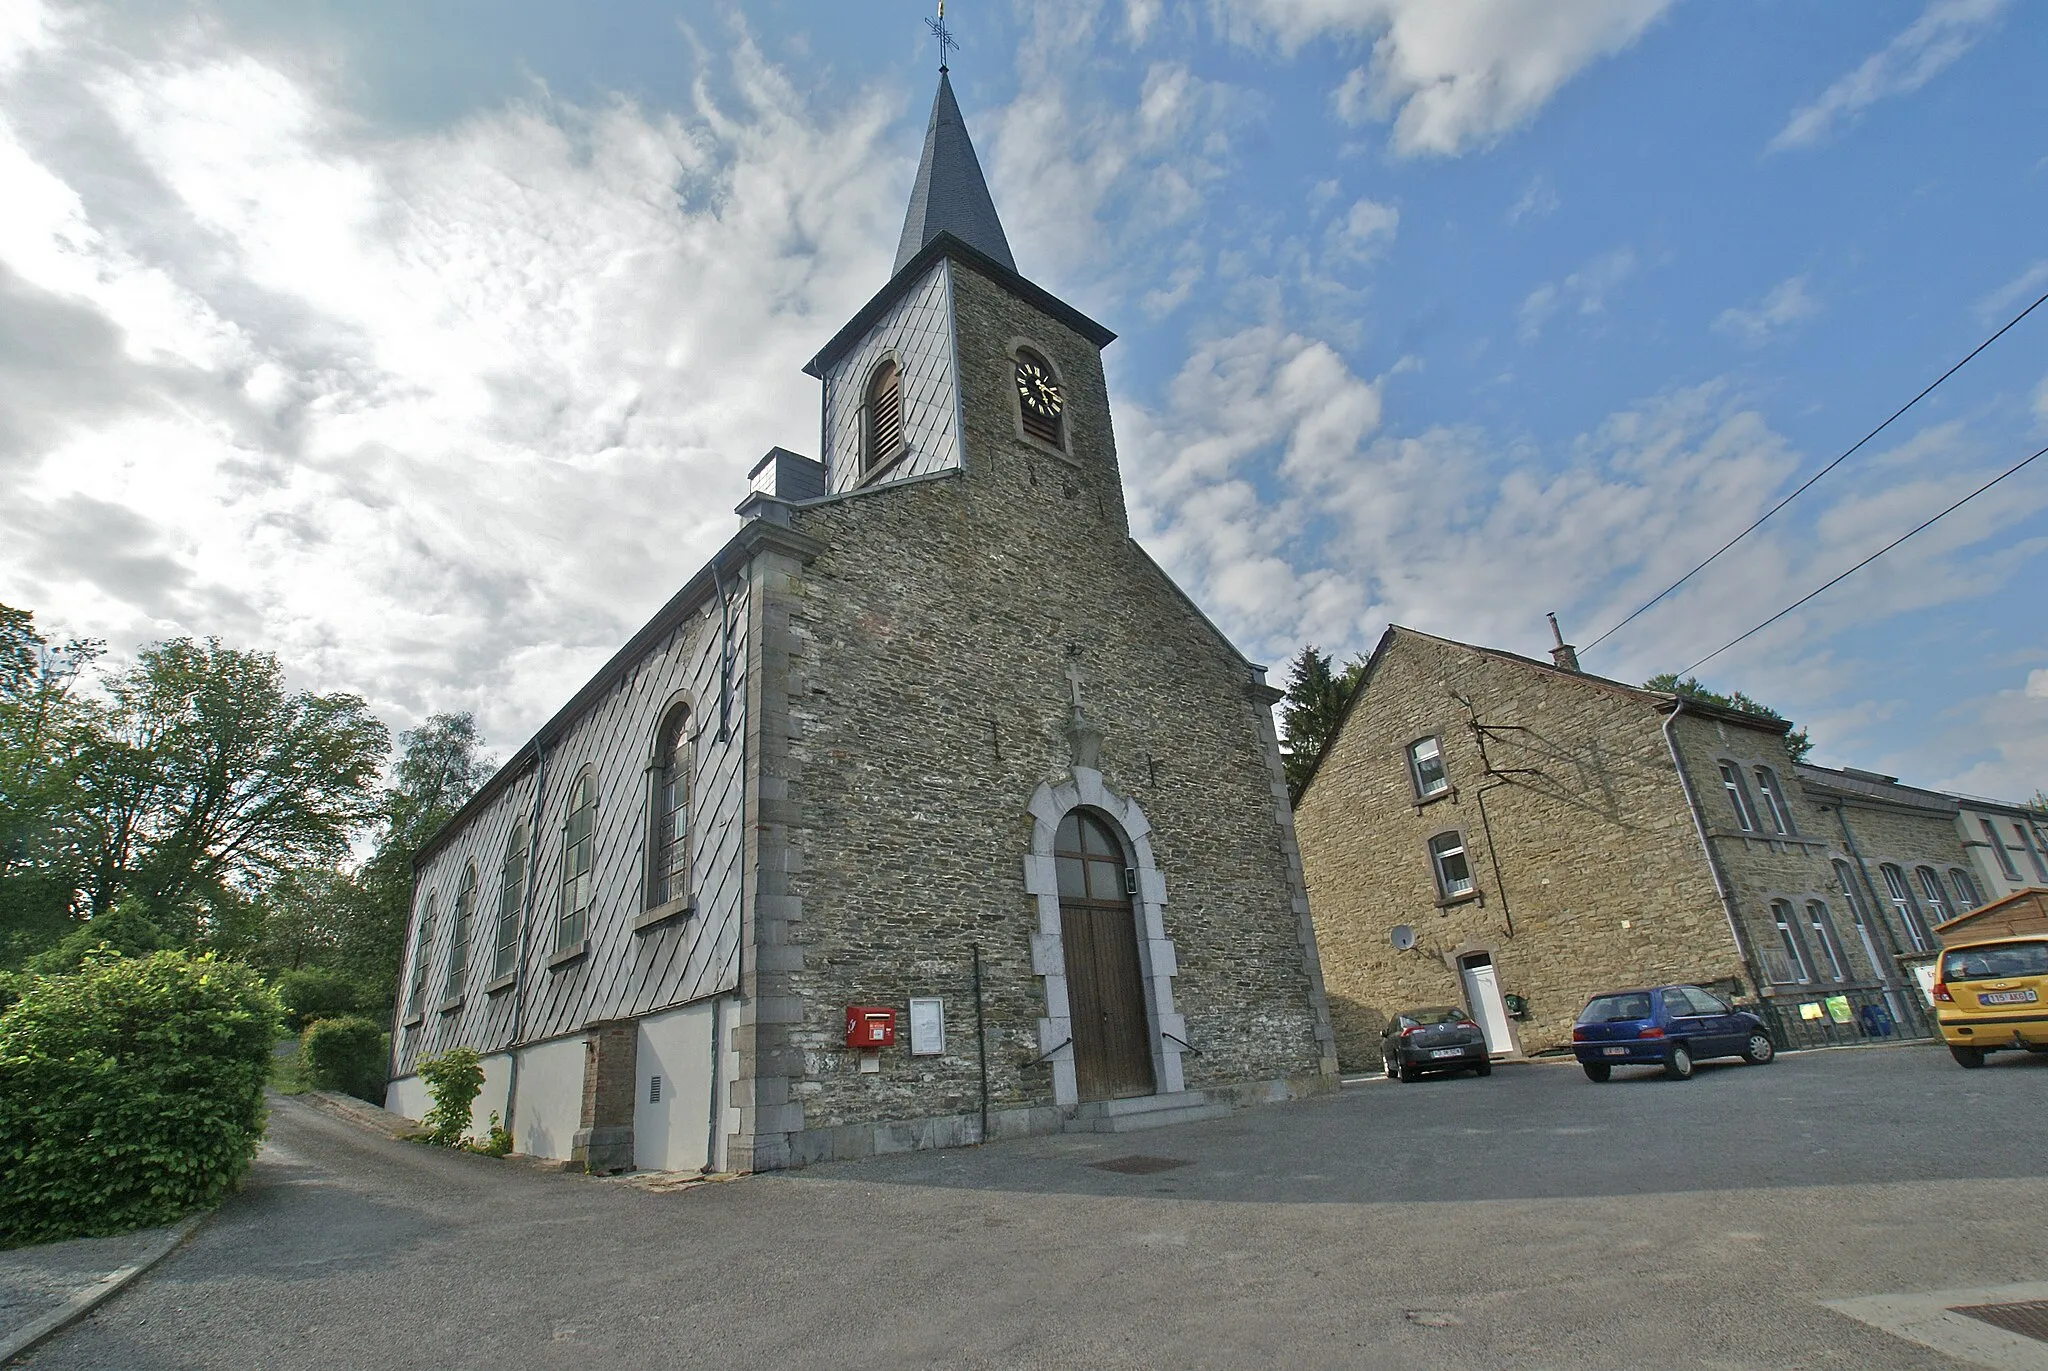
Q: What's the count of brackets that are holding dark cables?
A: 2